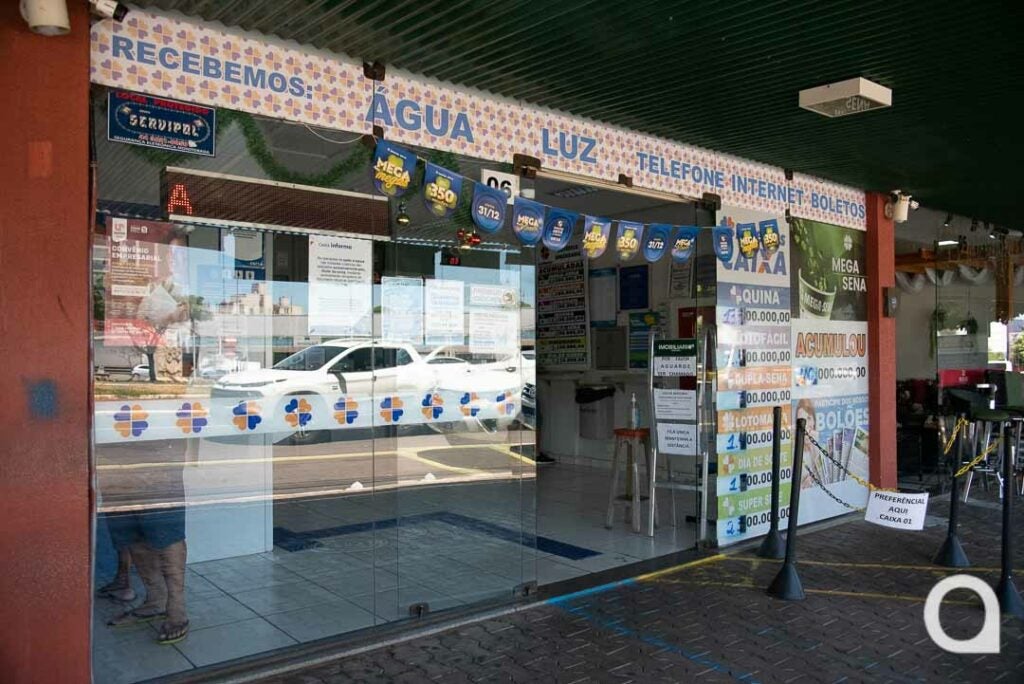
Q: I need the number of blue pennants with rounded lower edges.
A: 12